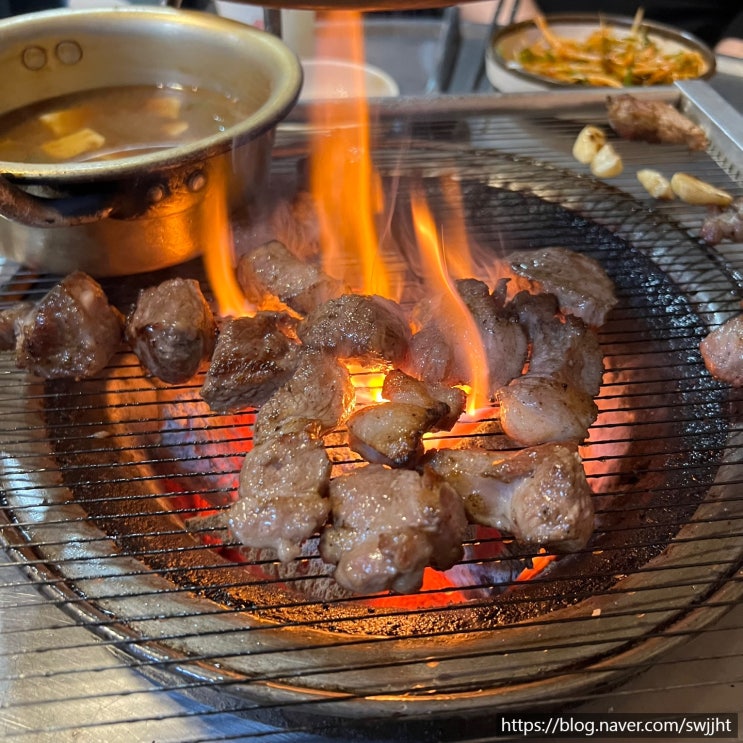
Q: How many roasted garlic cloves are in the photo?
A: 4